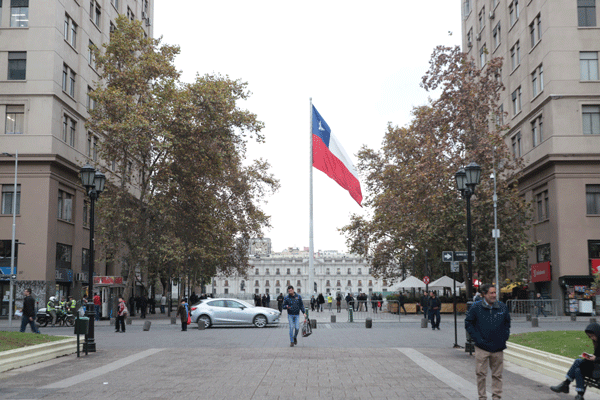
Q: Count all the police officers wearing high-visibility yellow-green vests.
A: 3